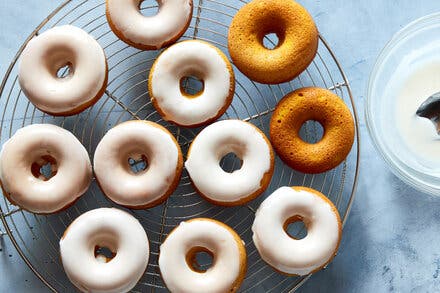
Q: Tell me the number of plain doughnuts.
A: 2